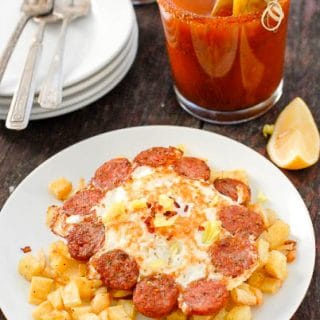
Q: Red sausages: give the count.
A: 11